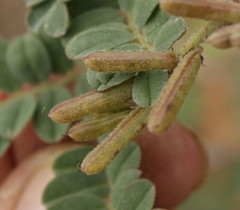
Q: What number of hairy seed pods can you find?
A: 7